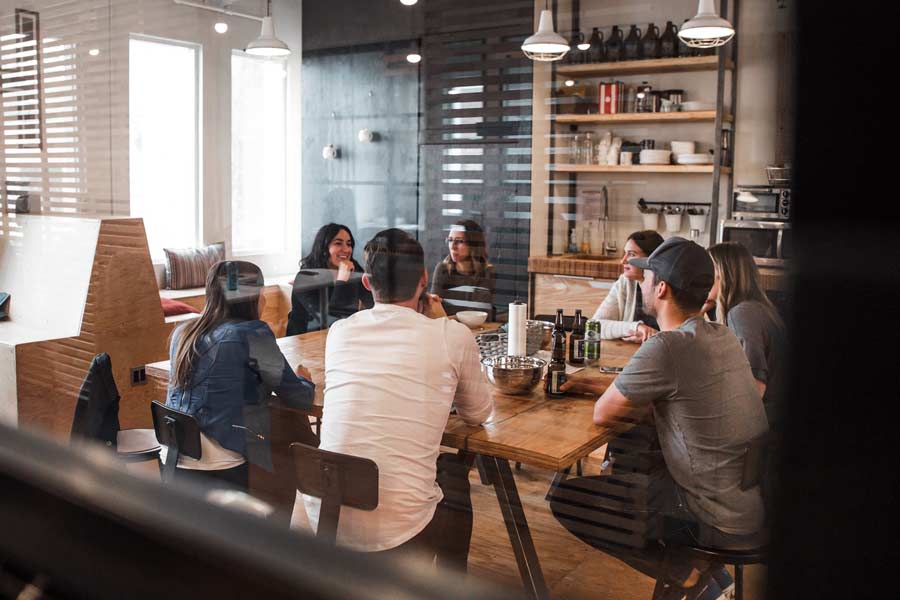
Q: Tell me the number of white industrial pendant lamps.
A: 3